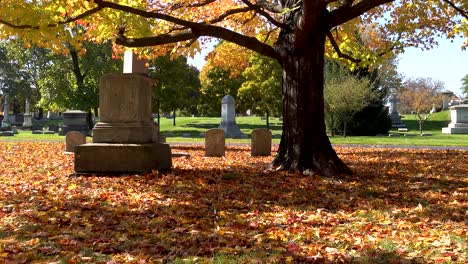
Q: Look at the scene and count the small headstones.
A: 3